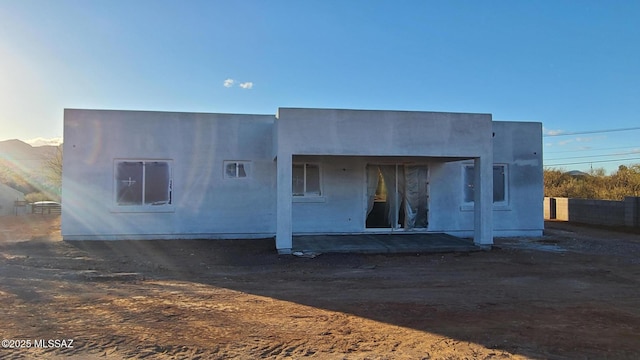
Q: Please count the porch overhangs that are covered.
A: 1